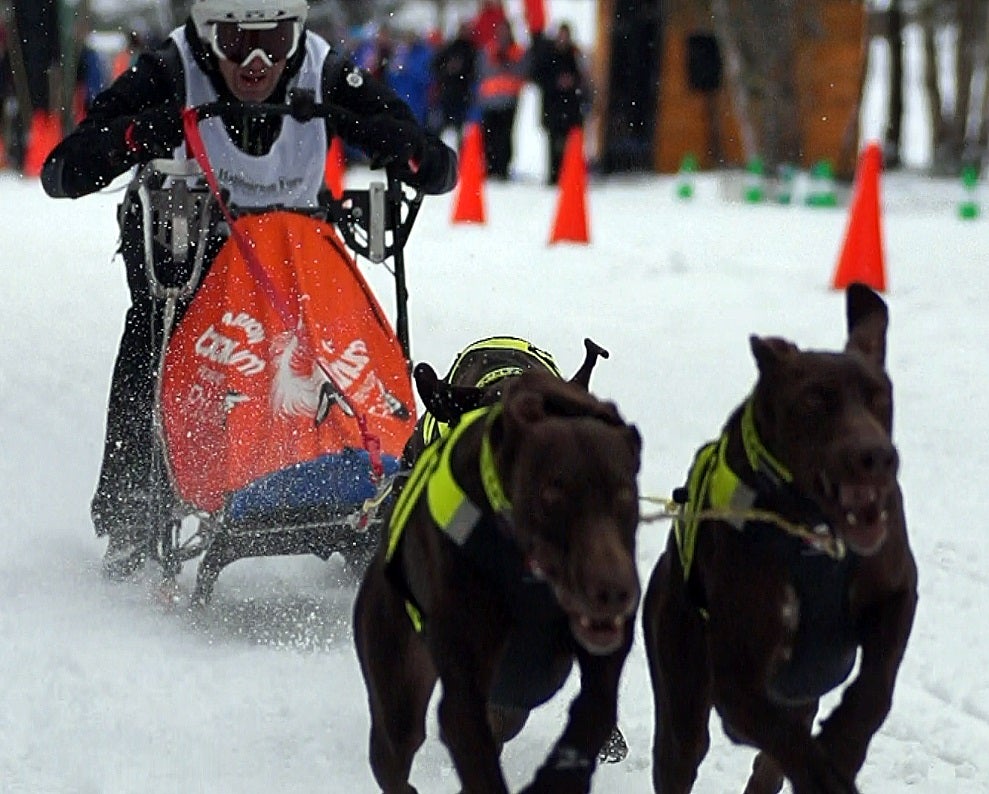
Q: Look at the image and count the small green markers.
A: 5